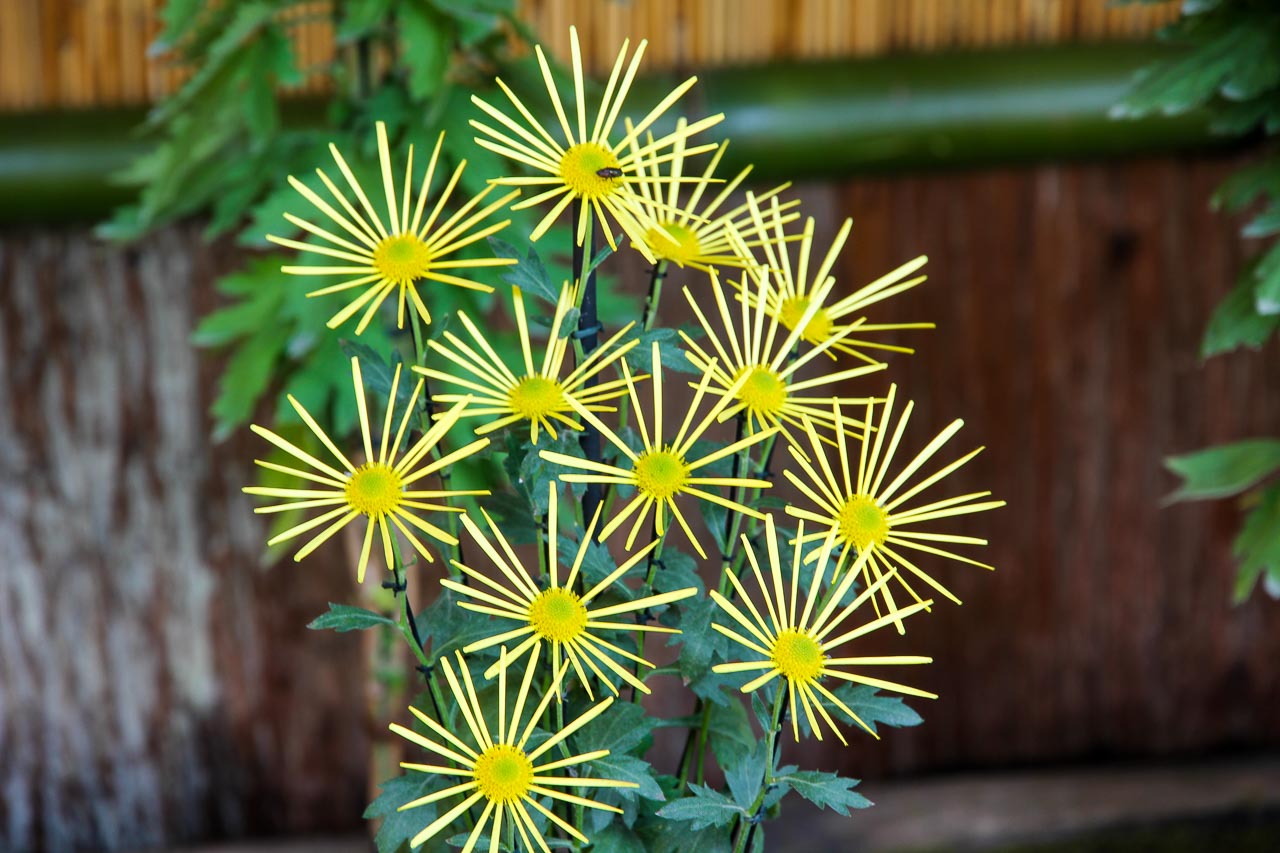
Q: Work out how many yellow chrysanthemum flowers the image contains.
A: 12